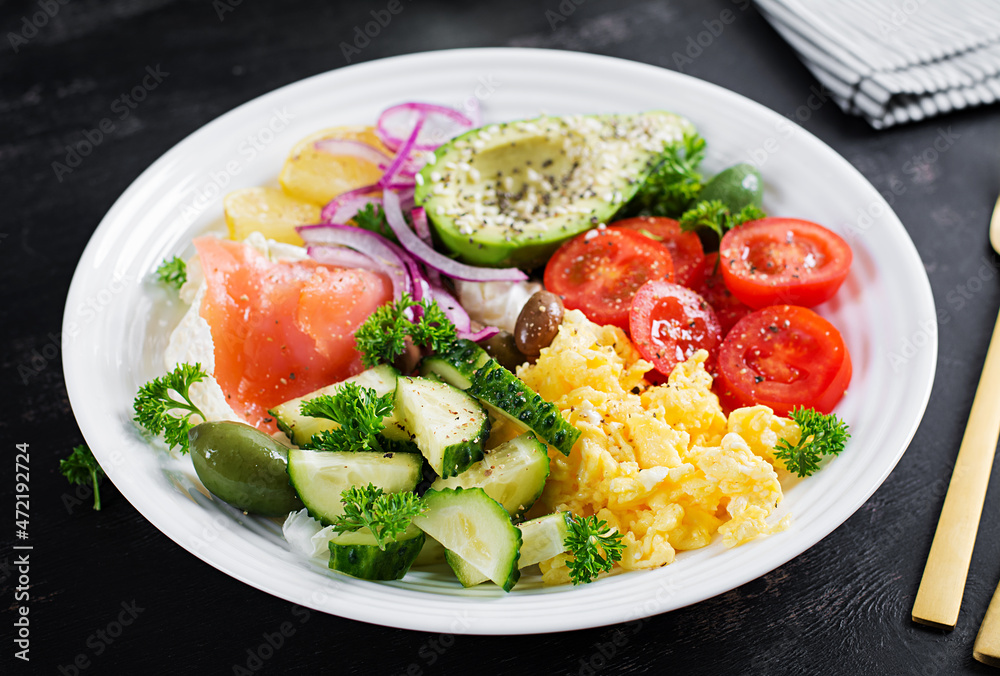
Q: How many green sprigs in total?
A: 11